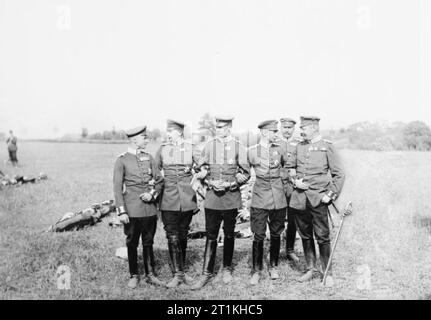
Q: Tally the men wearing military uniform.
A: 6